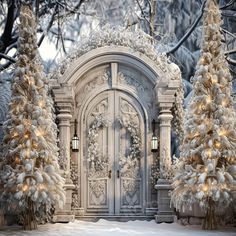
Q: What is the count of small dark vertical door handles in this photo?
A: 2